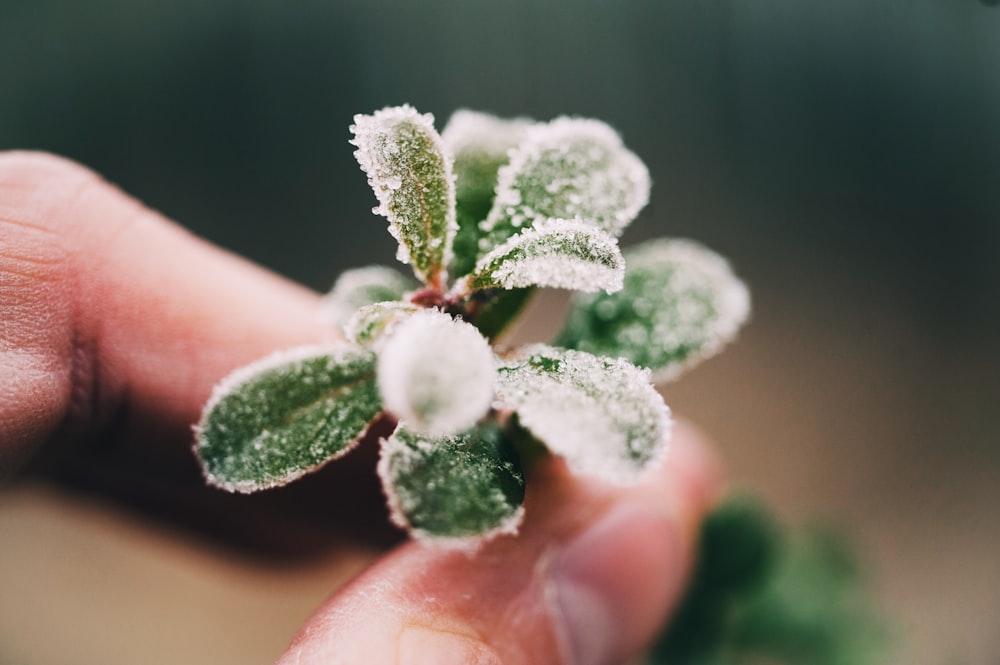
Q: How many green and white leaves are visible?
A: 11